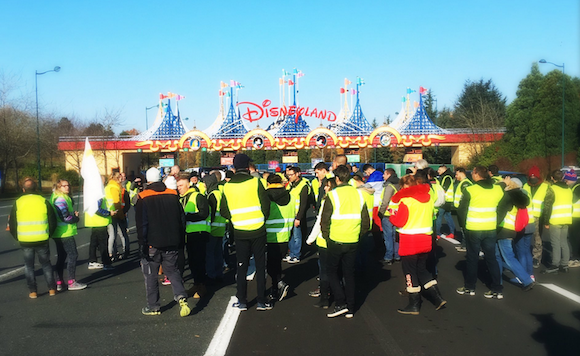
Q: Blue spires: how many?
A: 5